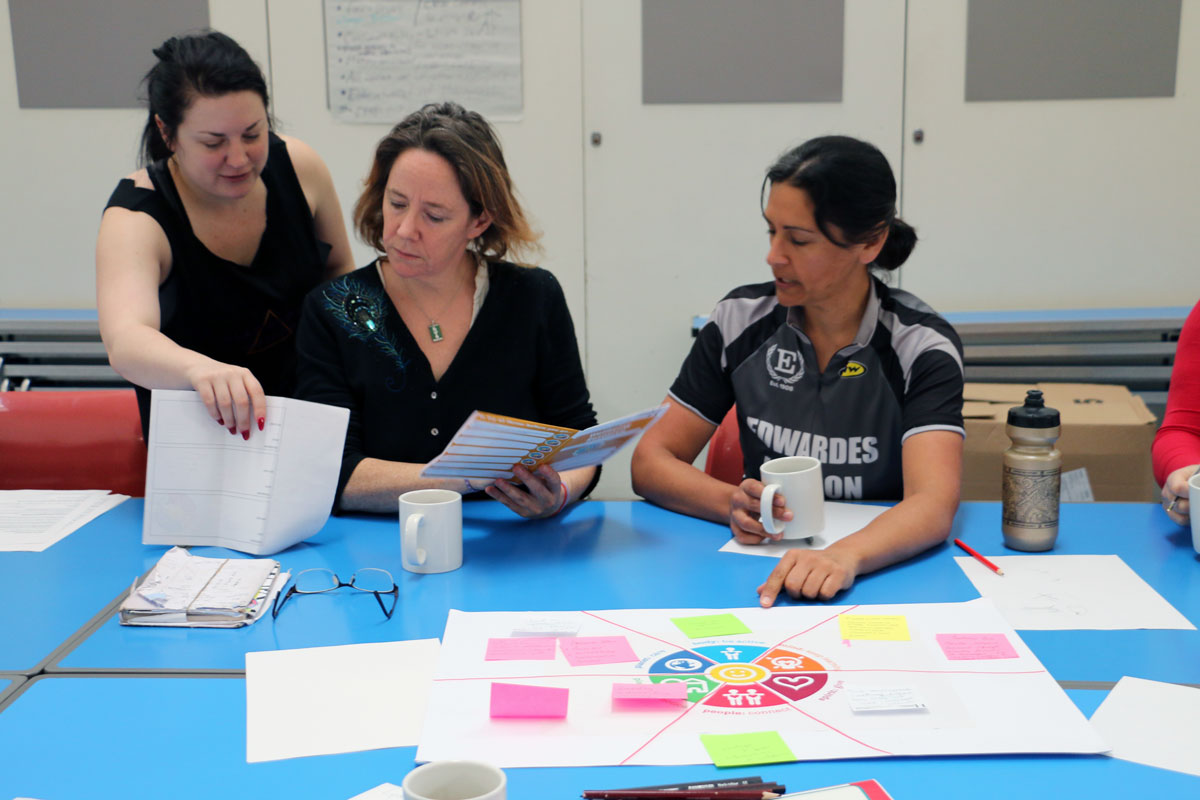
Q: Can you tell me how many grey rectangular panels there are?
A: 3